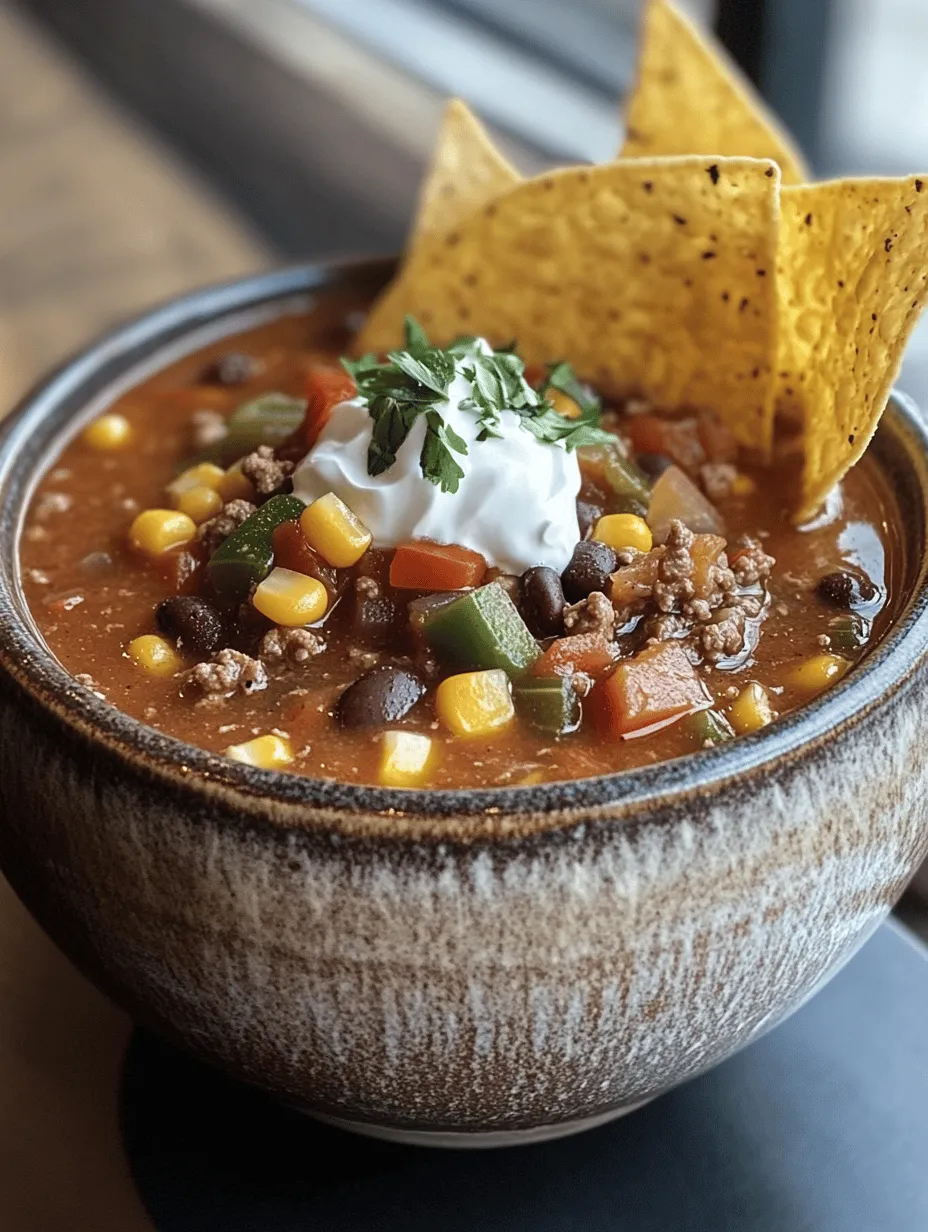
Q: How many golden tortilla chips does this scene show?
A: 4